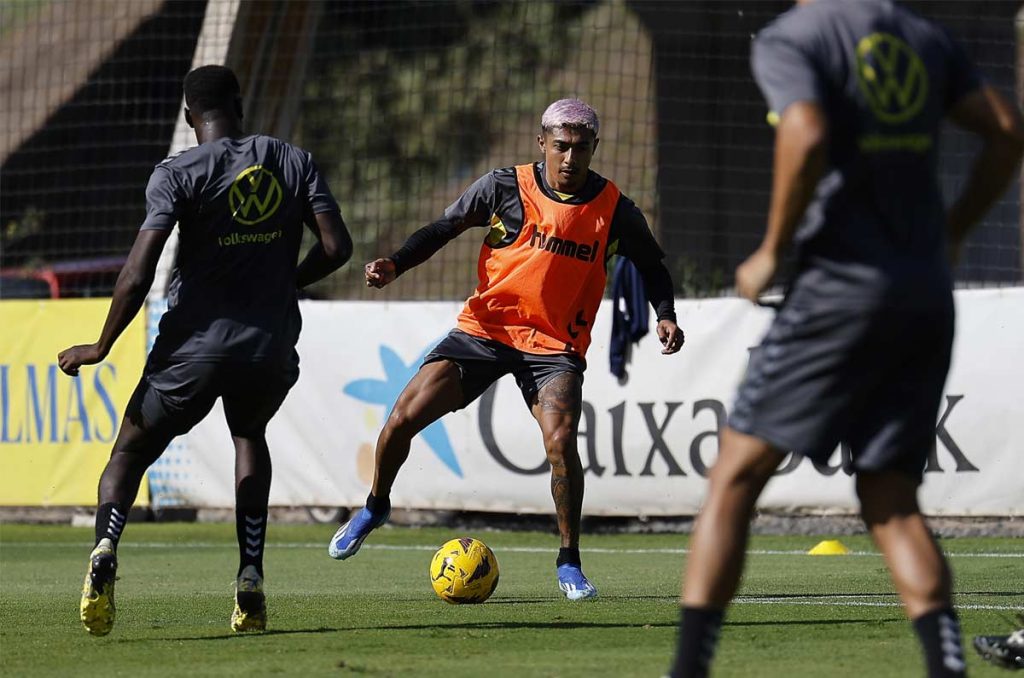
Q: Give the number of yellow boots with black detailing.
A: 2